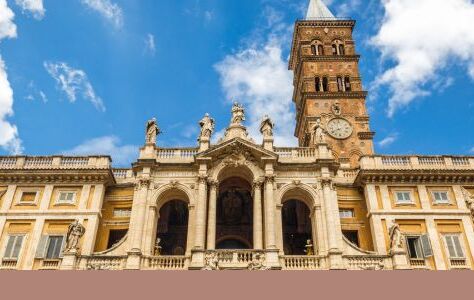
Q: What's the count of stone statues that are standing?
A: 7